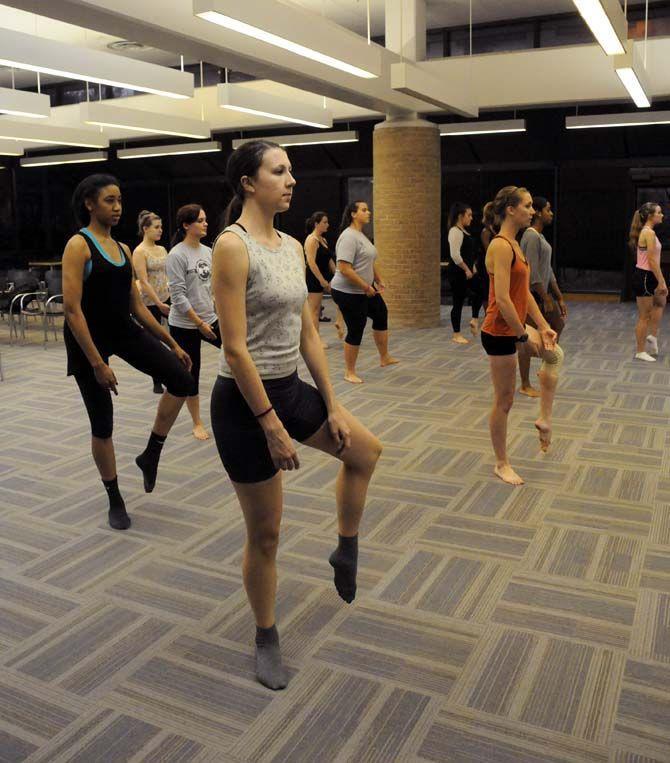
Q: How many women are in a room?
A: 11